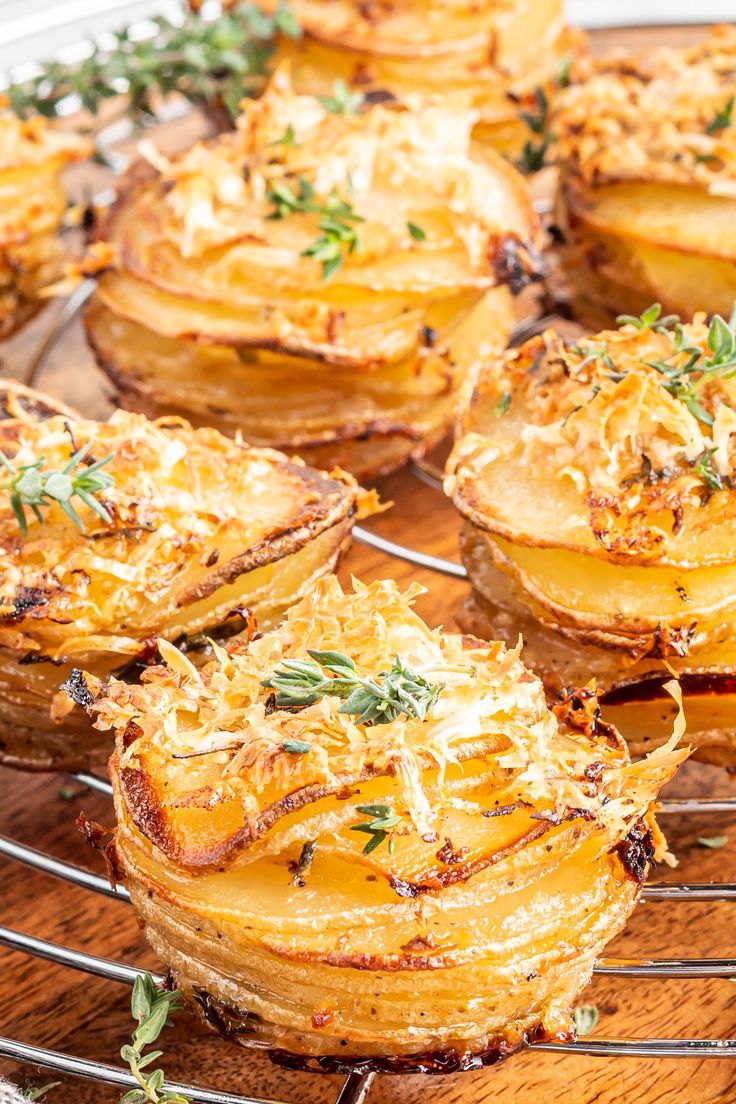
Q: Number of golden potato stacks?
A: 7